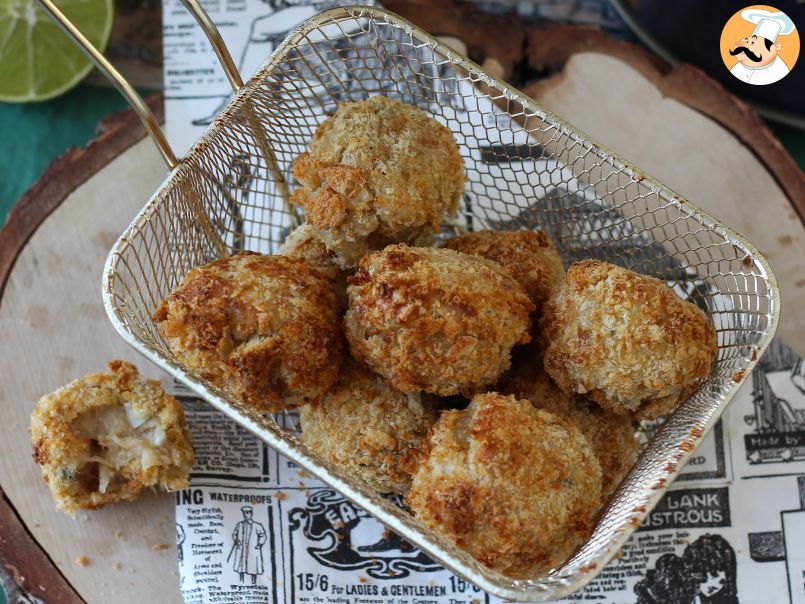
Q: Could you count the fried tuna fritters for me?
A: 10